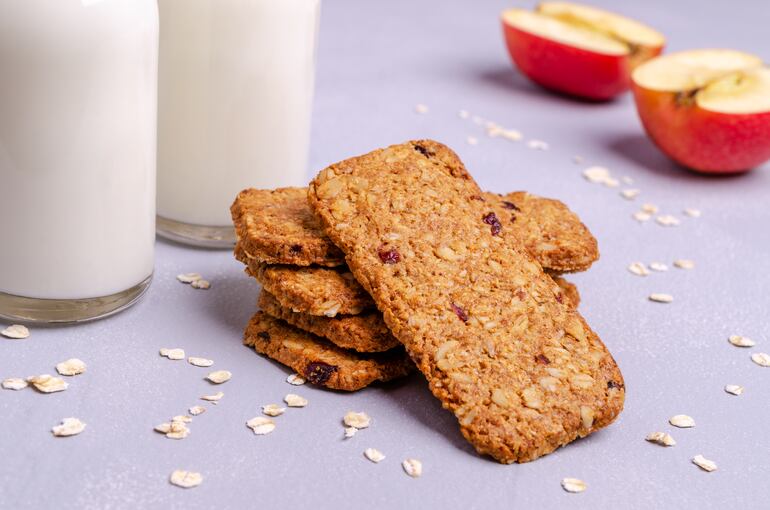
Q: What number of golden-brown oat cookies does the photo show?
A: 5